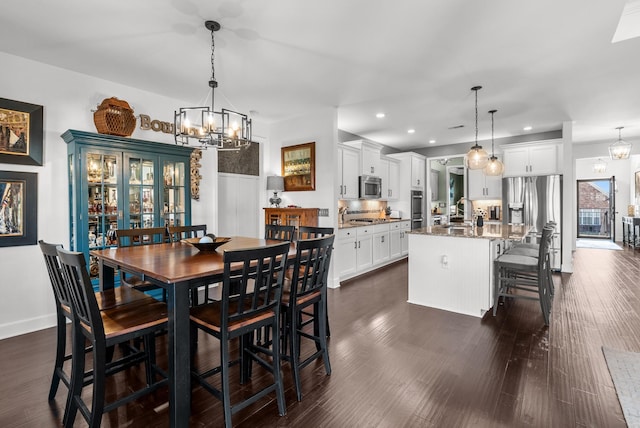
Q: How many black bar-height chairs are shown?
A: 8